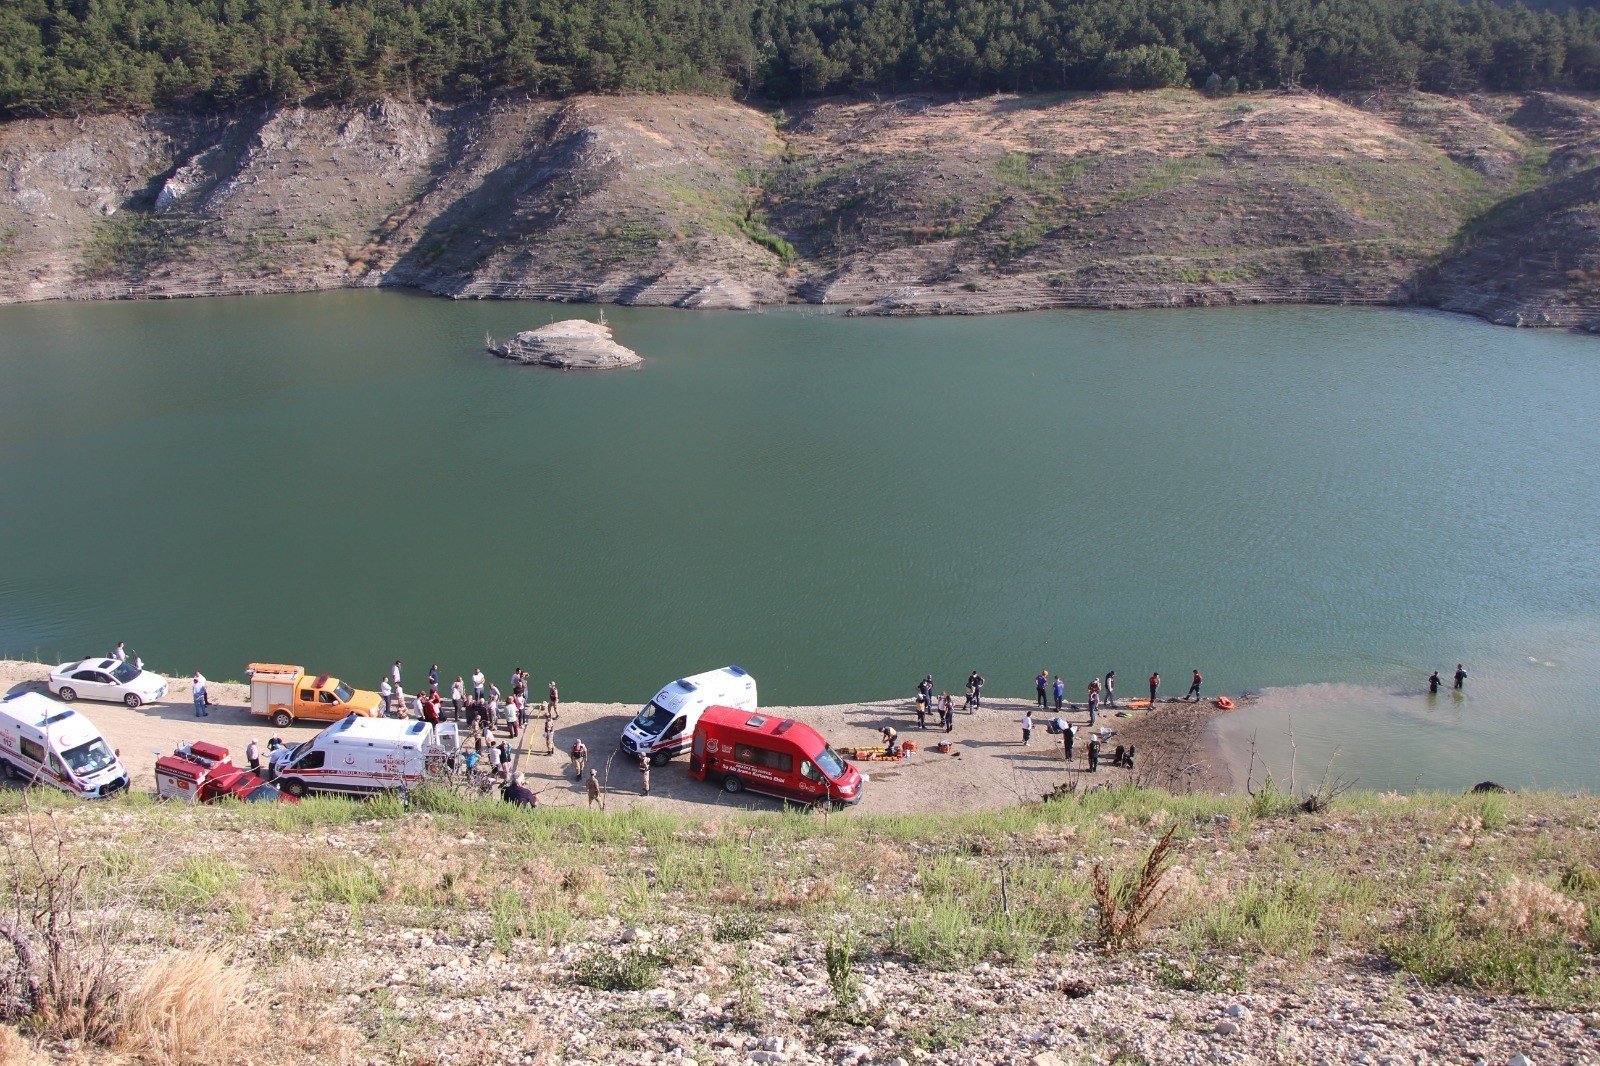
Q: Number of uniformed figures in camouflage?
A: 5